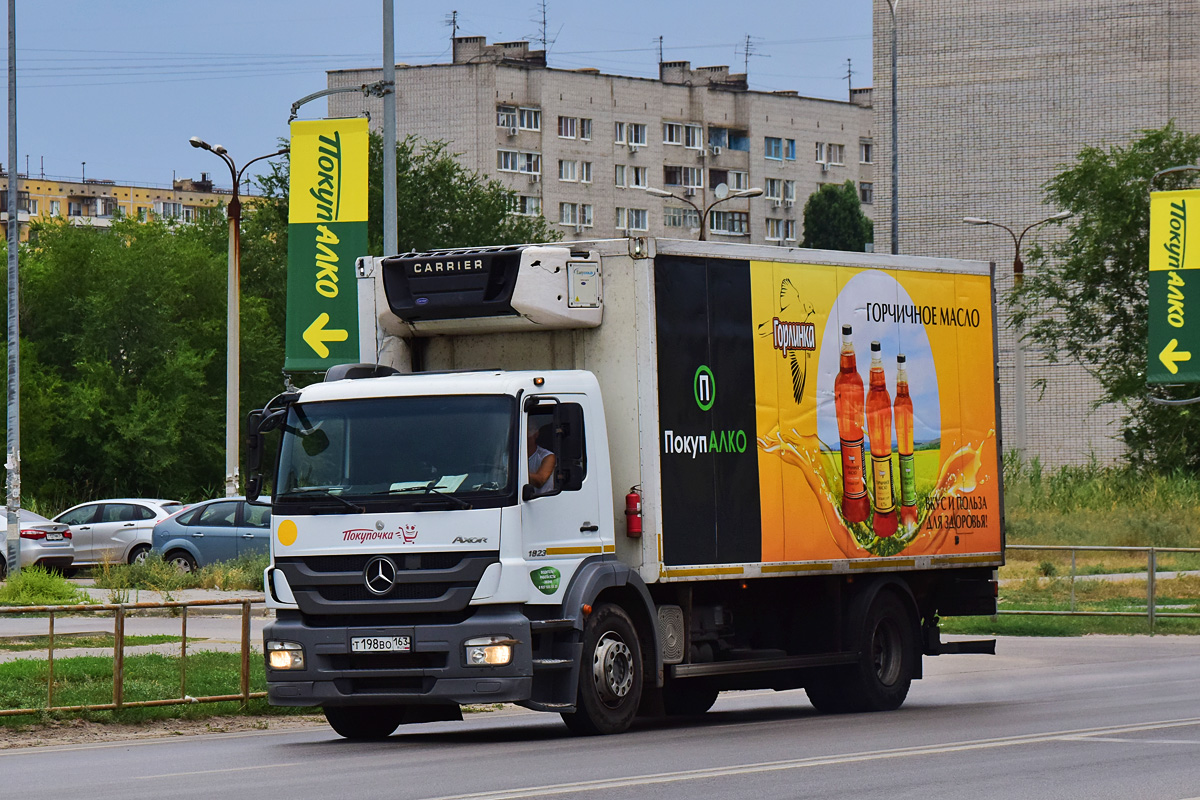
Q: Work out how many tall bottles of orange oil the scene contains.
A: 3